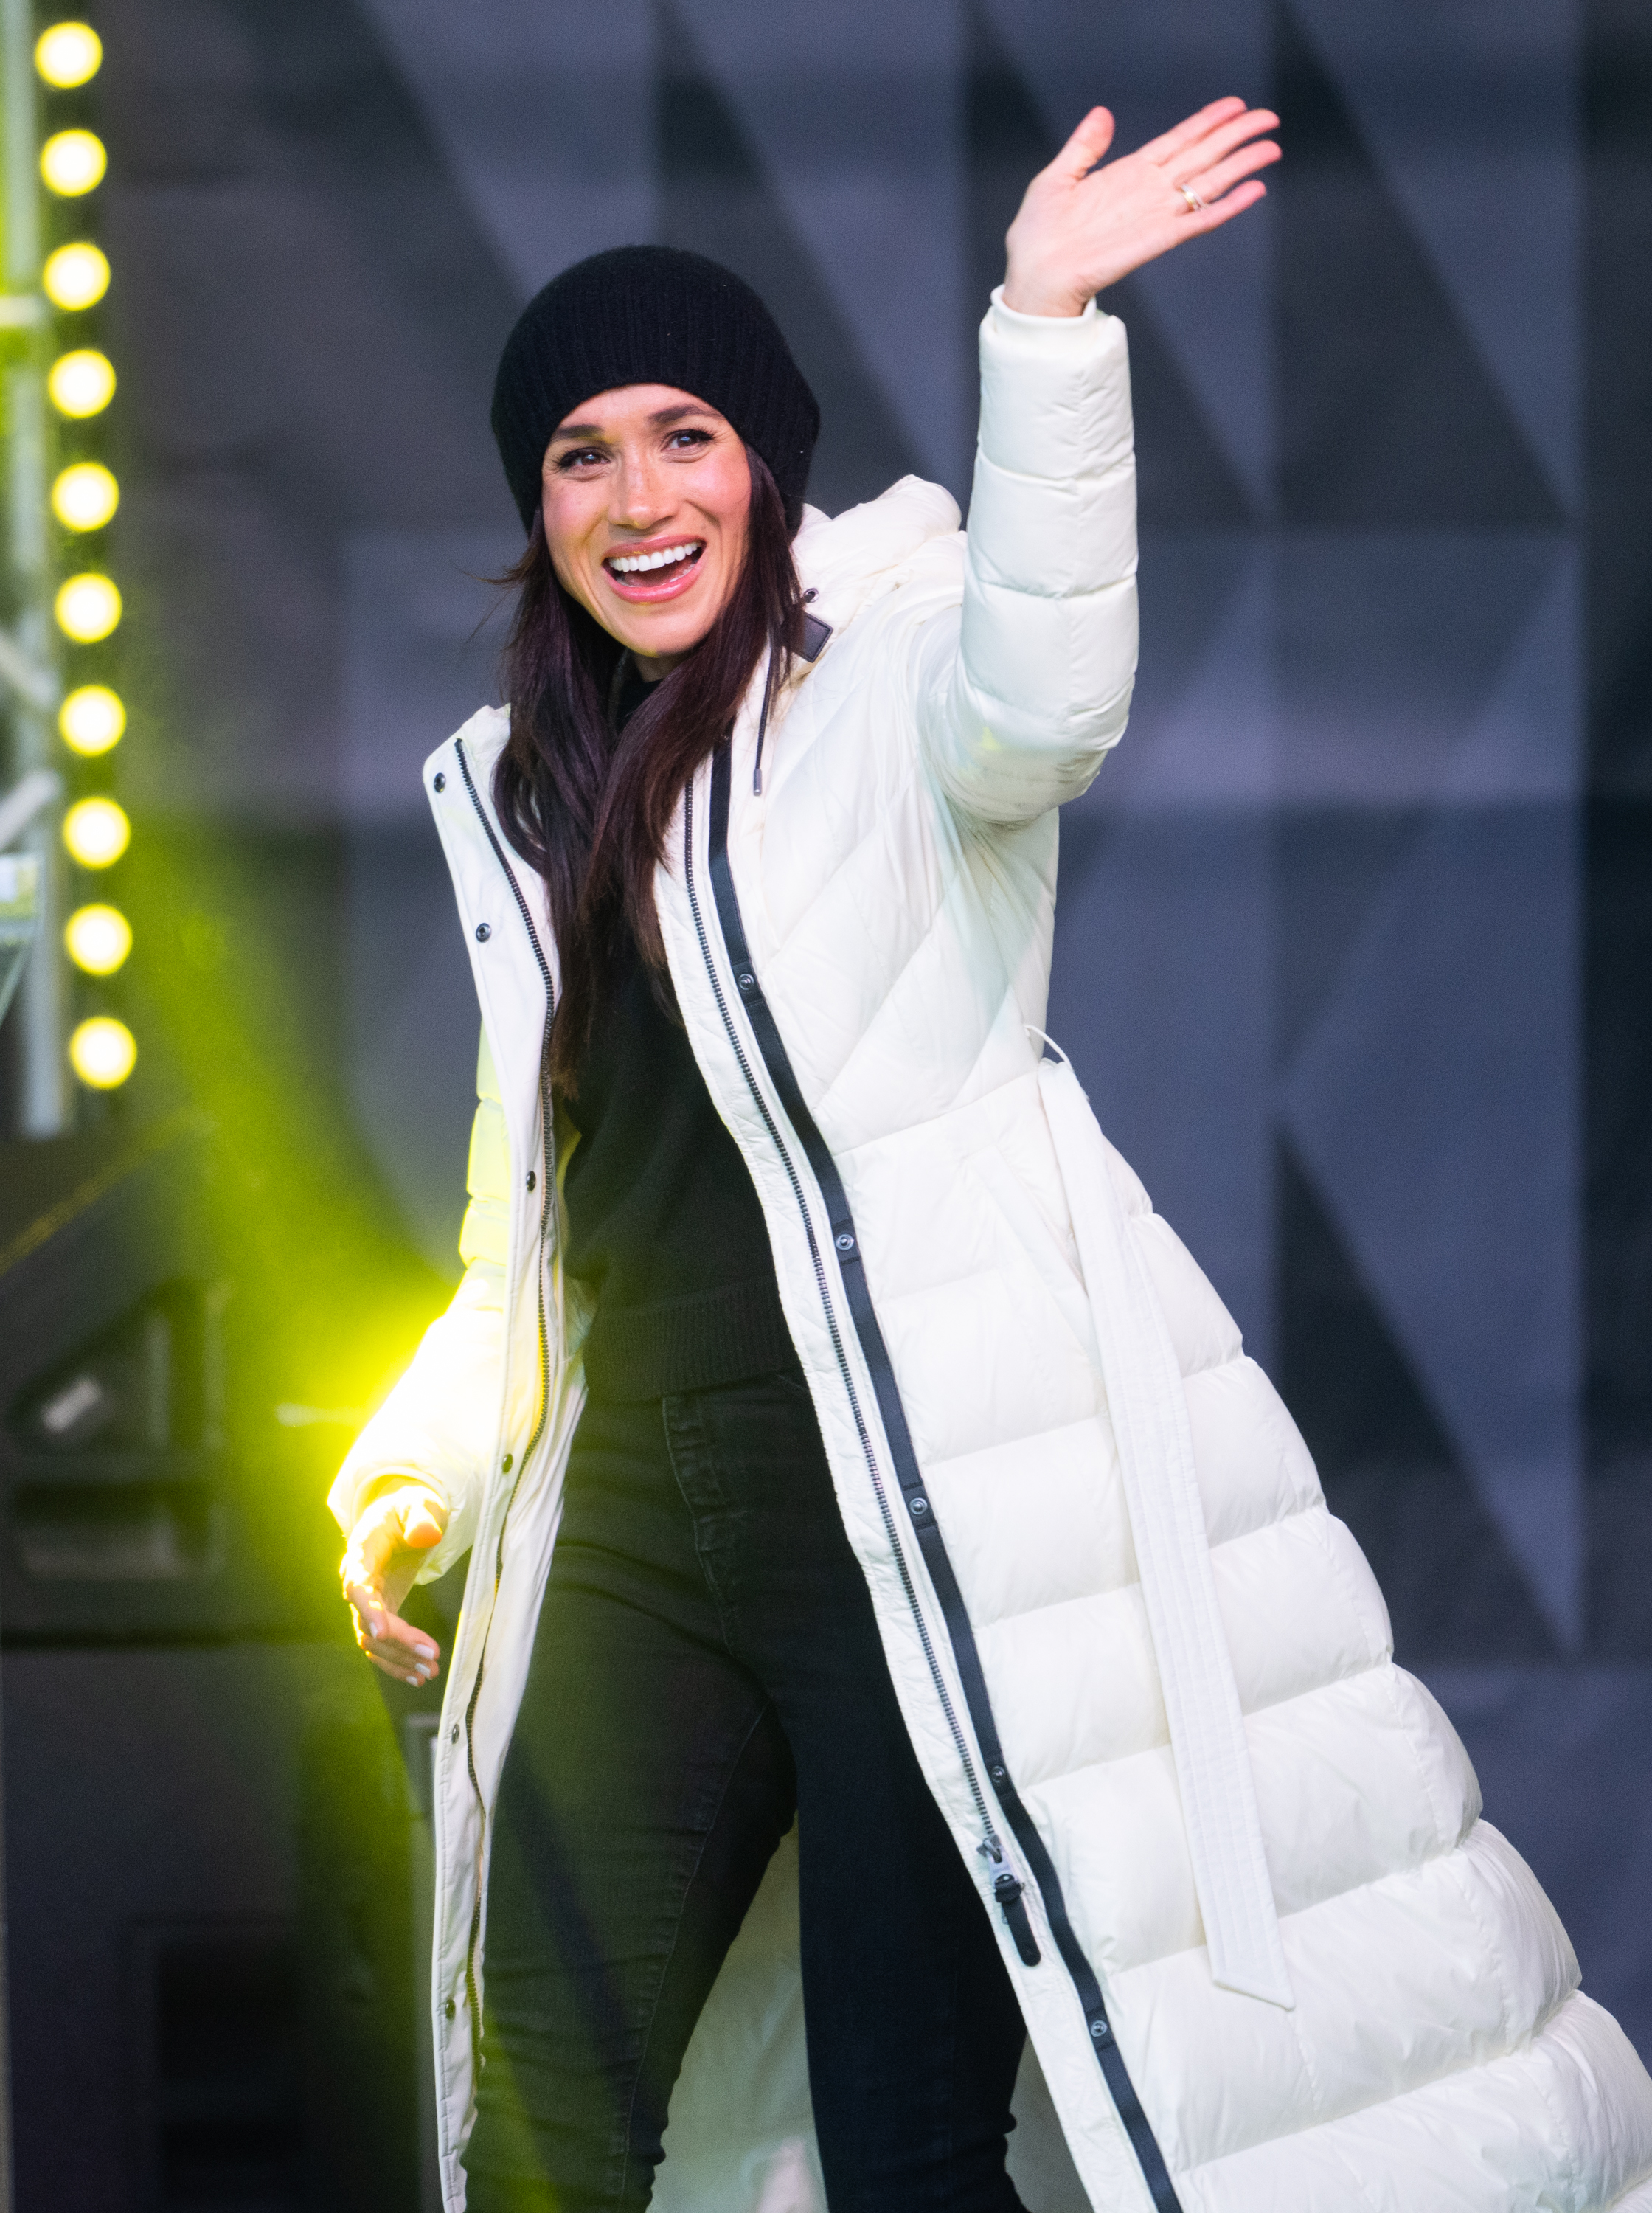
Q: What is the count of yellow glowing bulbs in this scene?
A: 10